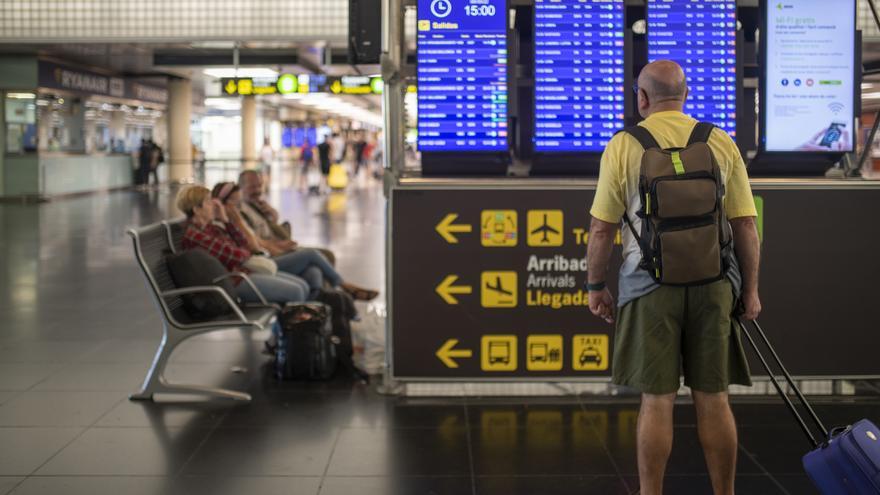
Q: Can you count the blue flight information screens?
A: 3